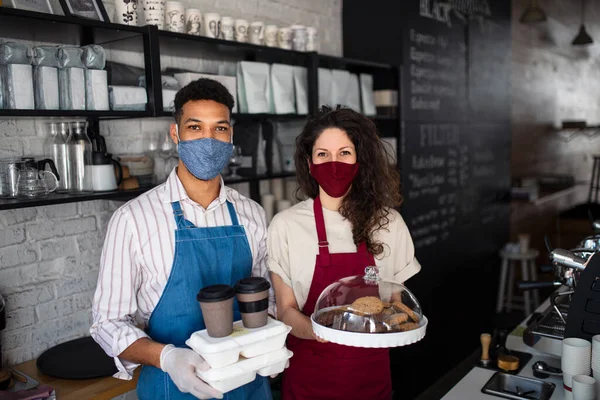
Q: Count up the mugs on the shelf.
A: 12